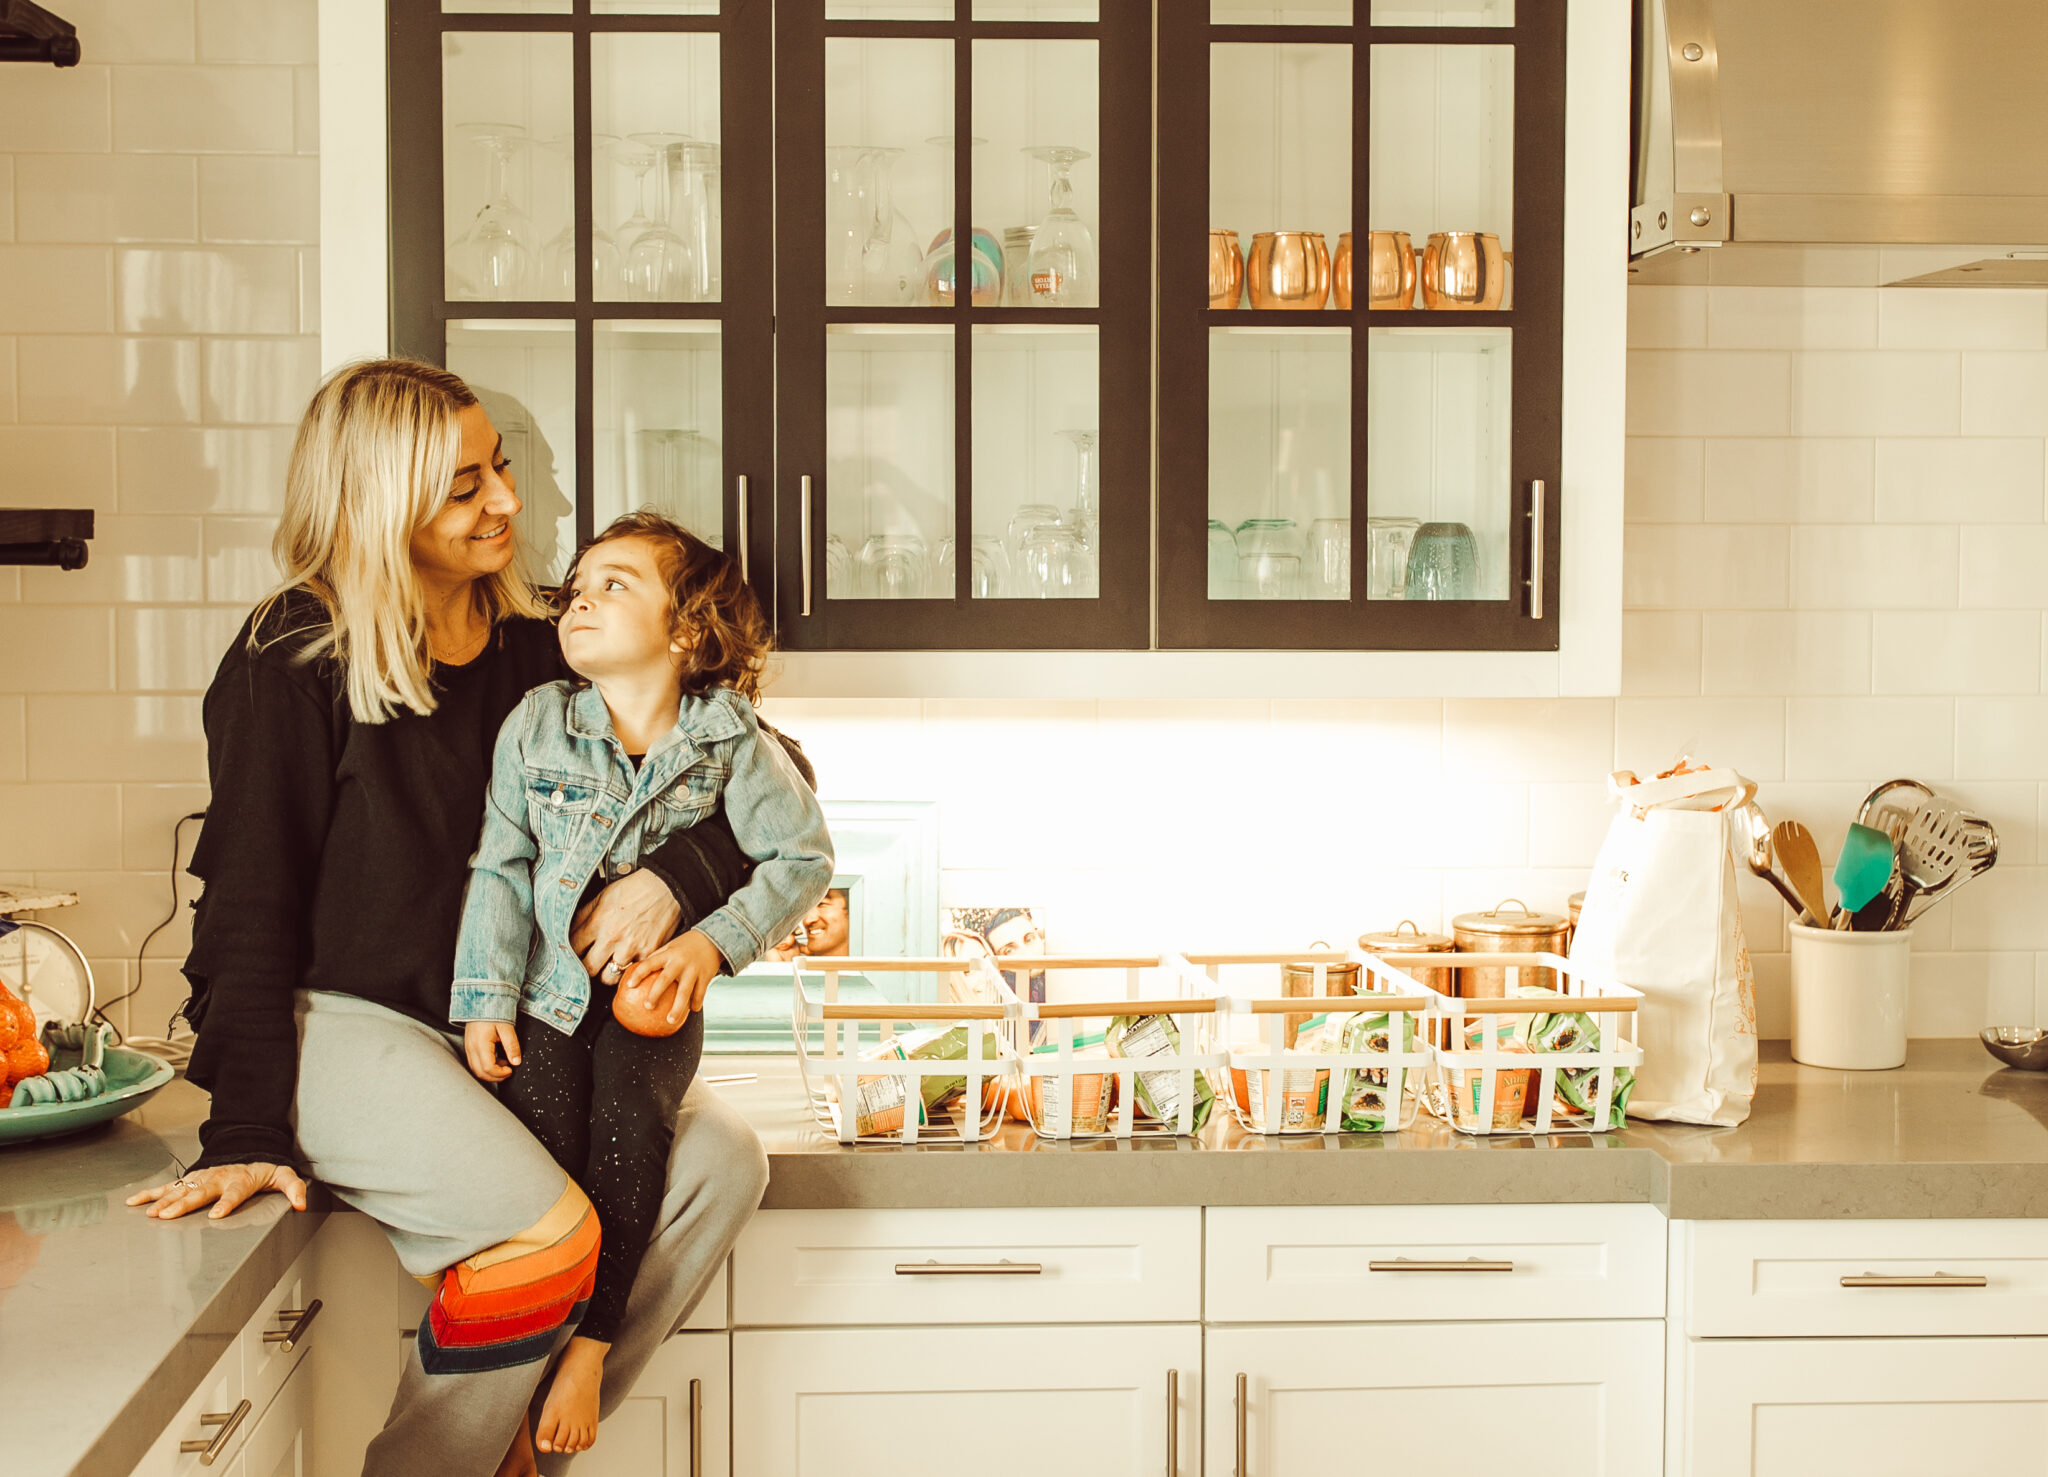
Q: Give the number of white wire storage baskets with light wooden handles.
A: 4